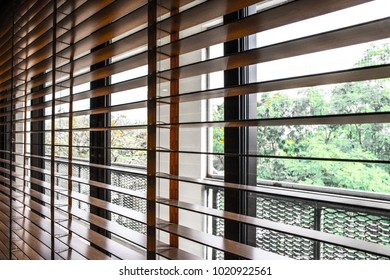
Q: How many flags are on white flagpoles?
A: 0